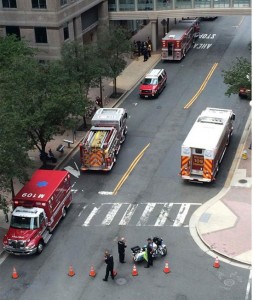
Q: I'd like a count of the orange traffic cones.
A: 7